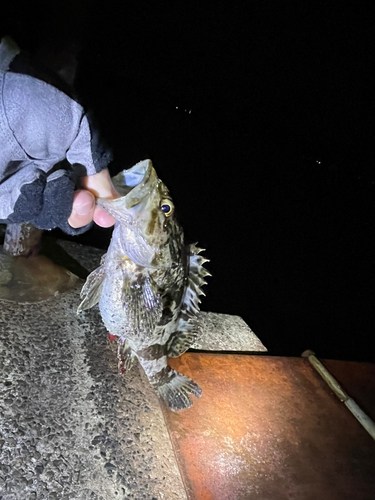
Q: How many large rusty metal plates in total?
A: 1